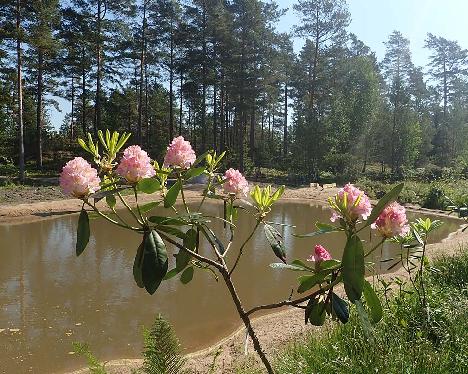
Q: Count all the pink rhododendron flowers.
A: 7